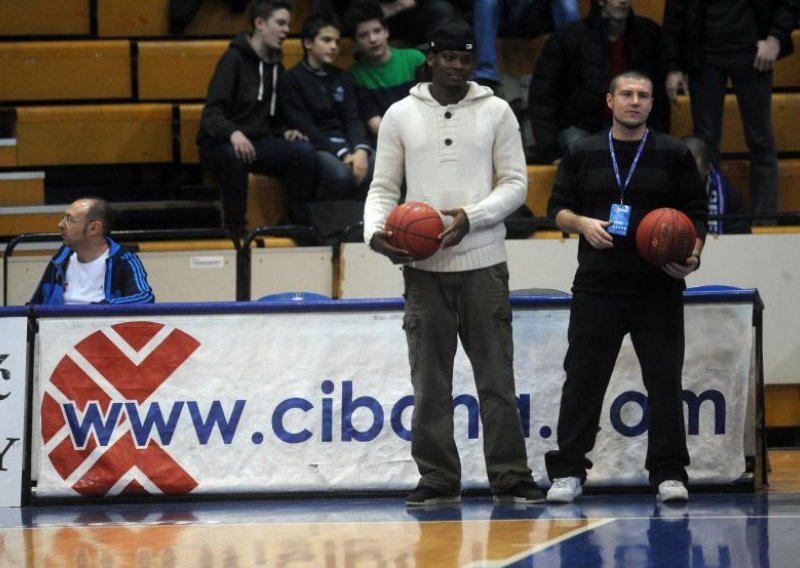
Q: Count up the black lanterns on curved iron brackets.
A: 0